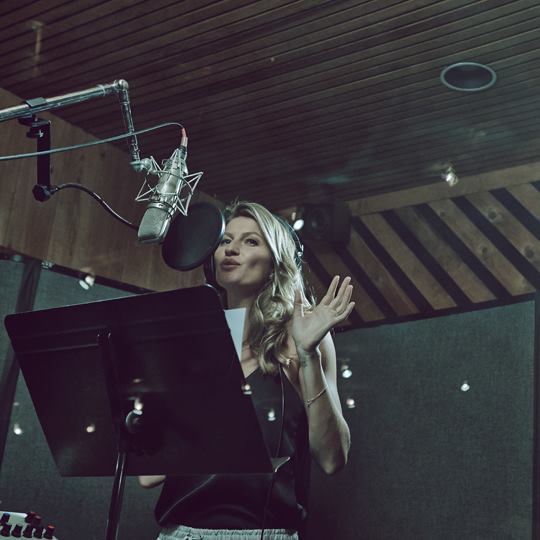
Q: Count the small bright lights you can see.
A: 11